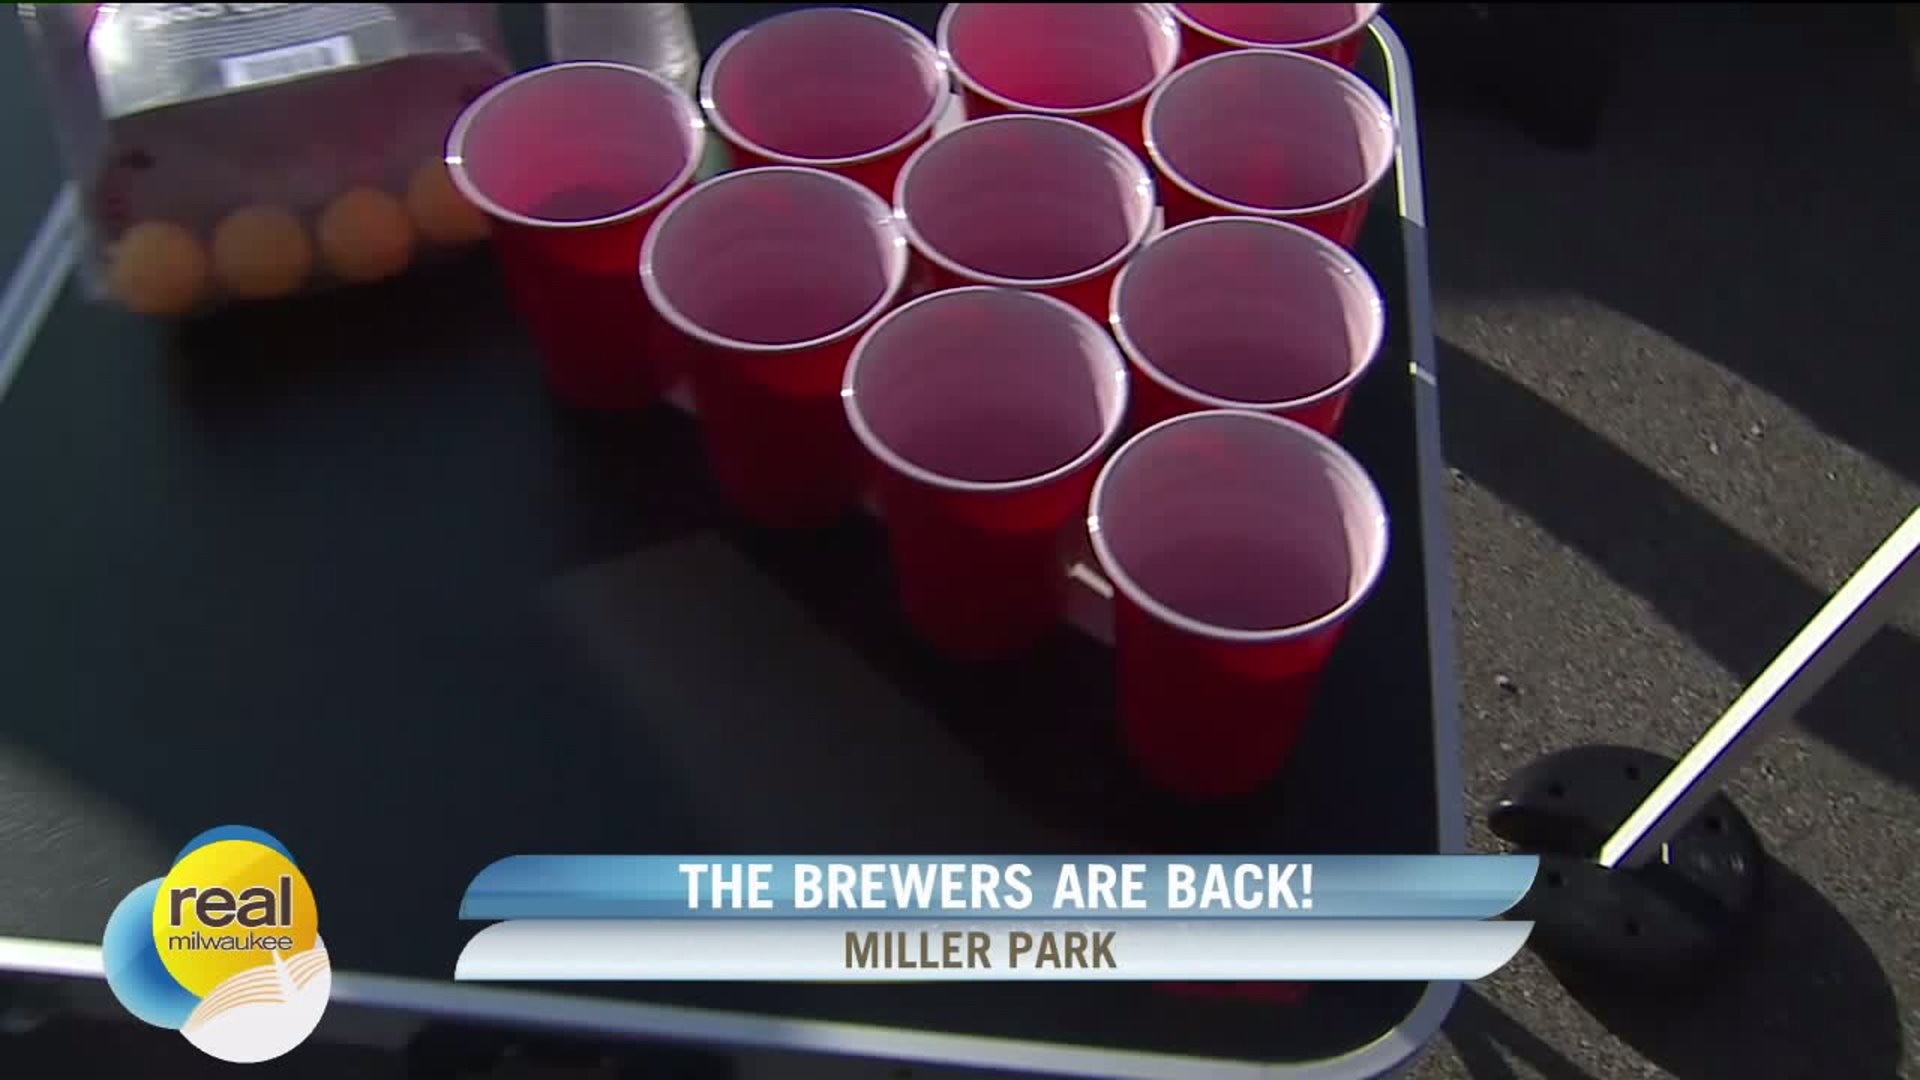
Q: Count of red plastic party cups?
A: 10